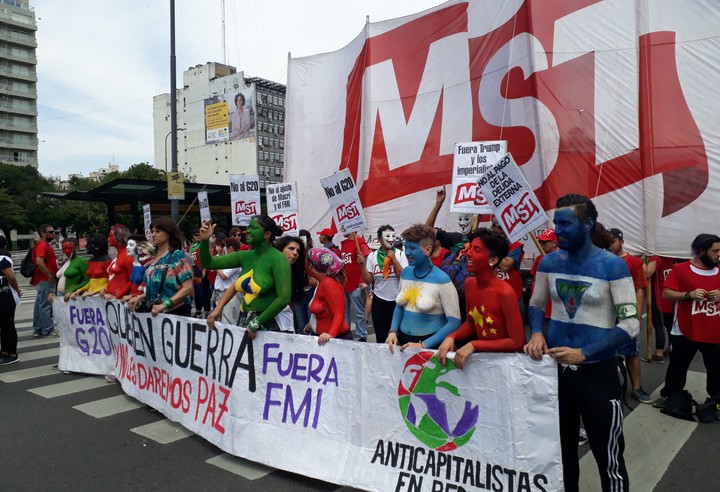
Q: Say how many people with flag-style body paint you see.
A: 10